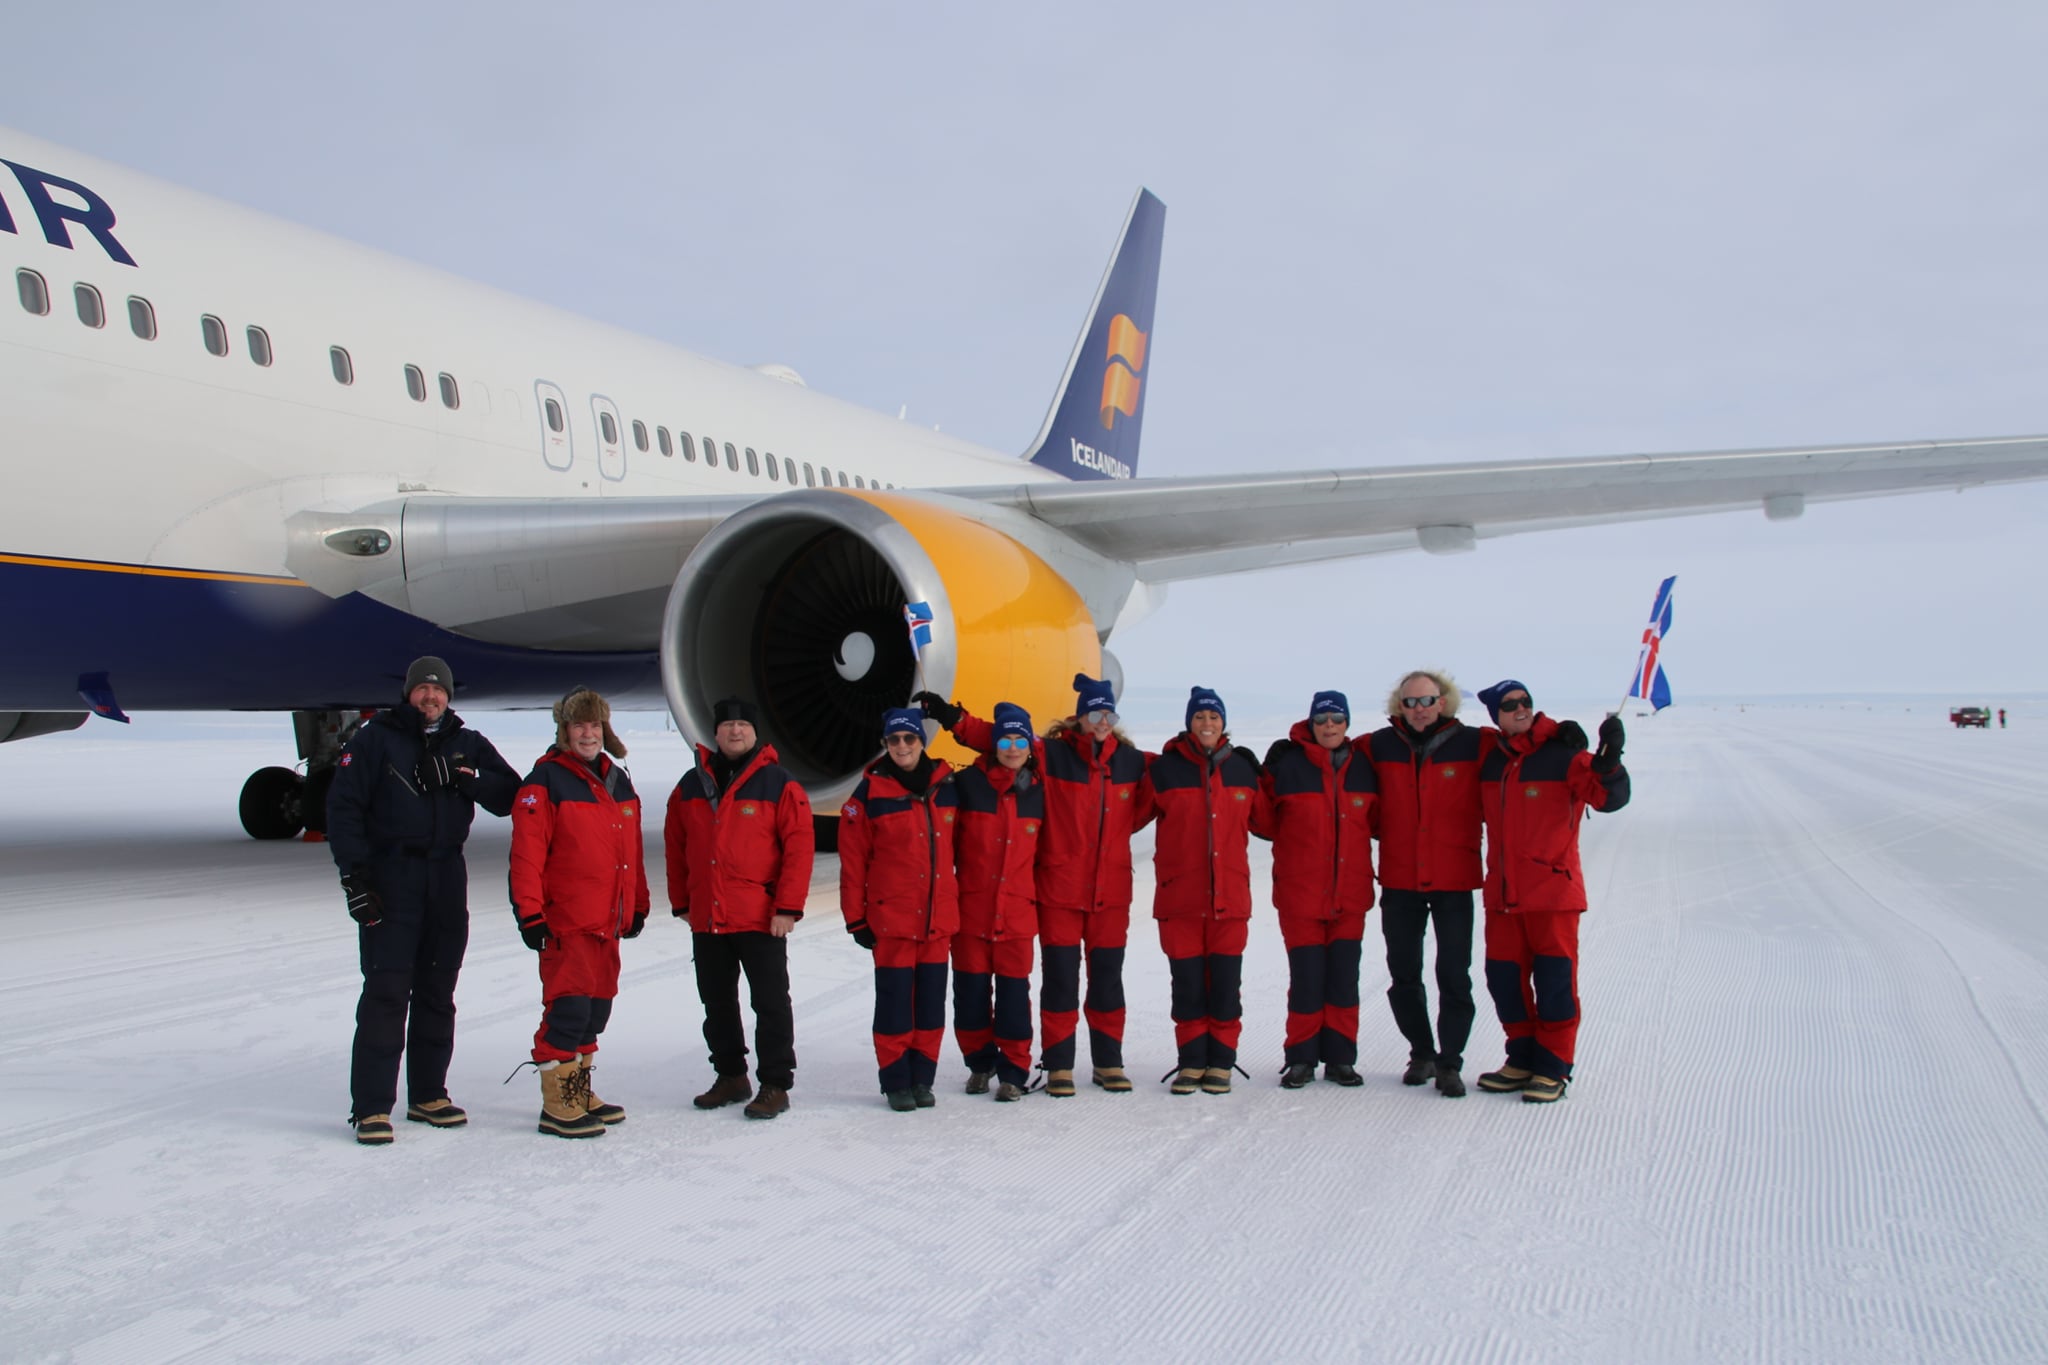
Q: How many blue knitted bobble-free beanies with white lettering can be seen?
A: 6